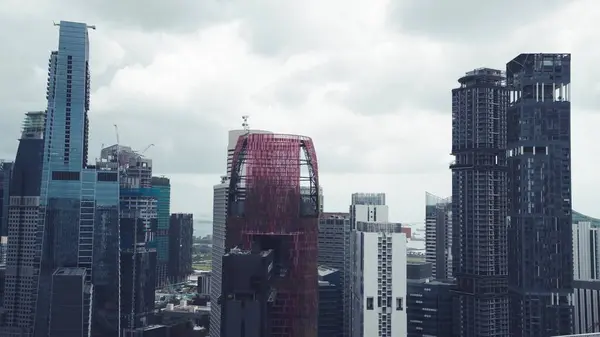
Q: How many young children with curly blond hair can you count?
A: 0